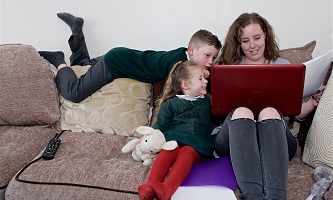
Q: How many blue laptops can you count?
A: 0